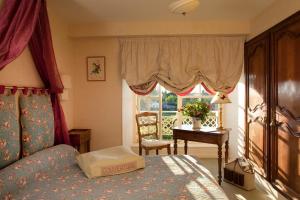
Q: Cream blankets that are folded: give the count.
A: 1